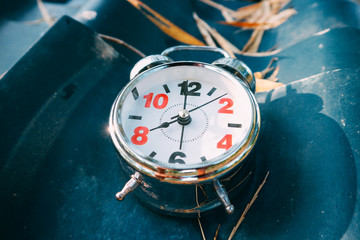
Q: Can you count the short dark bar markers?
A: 6